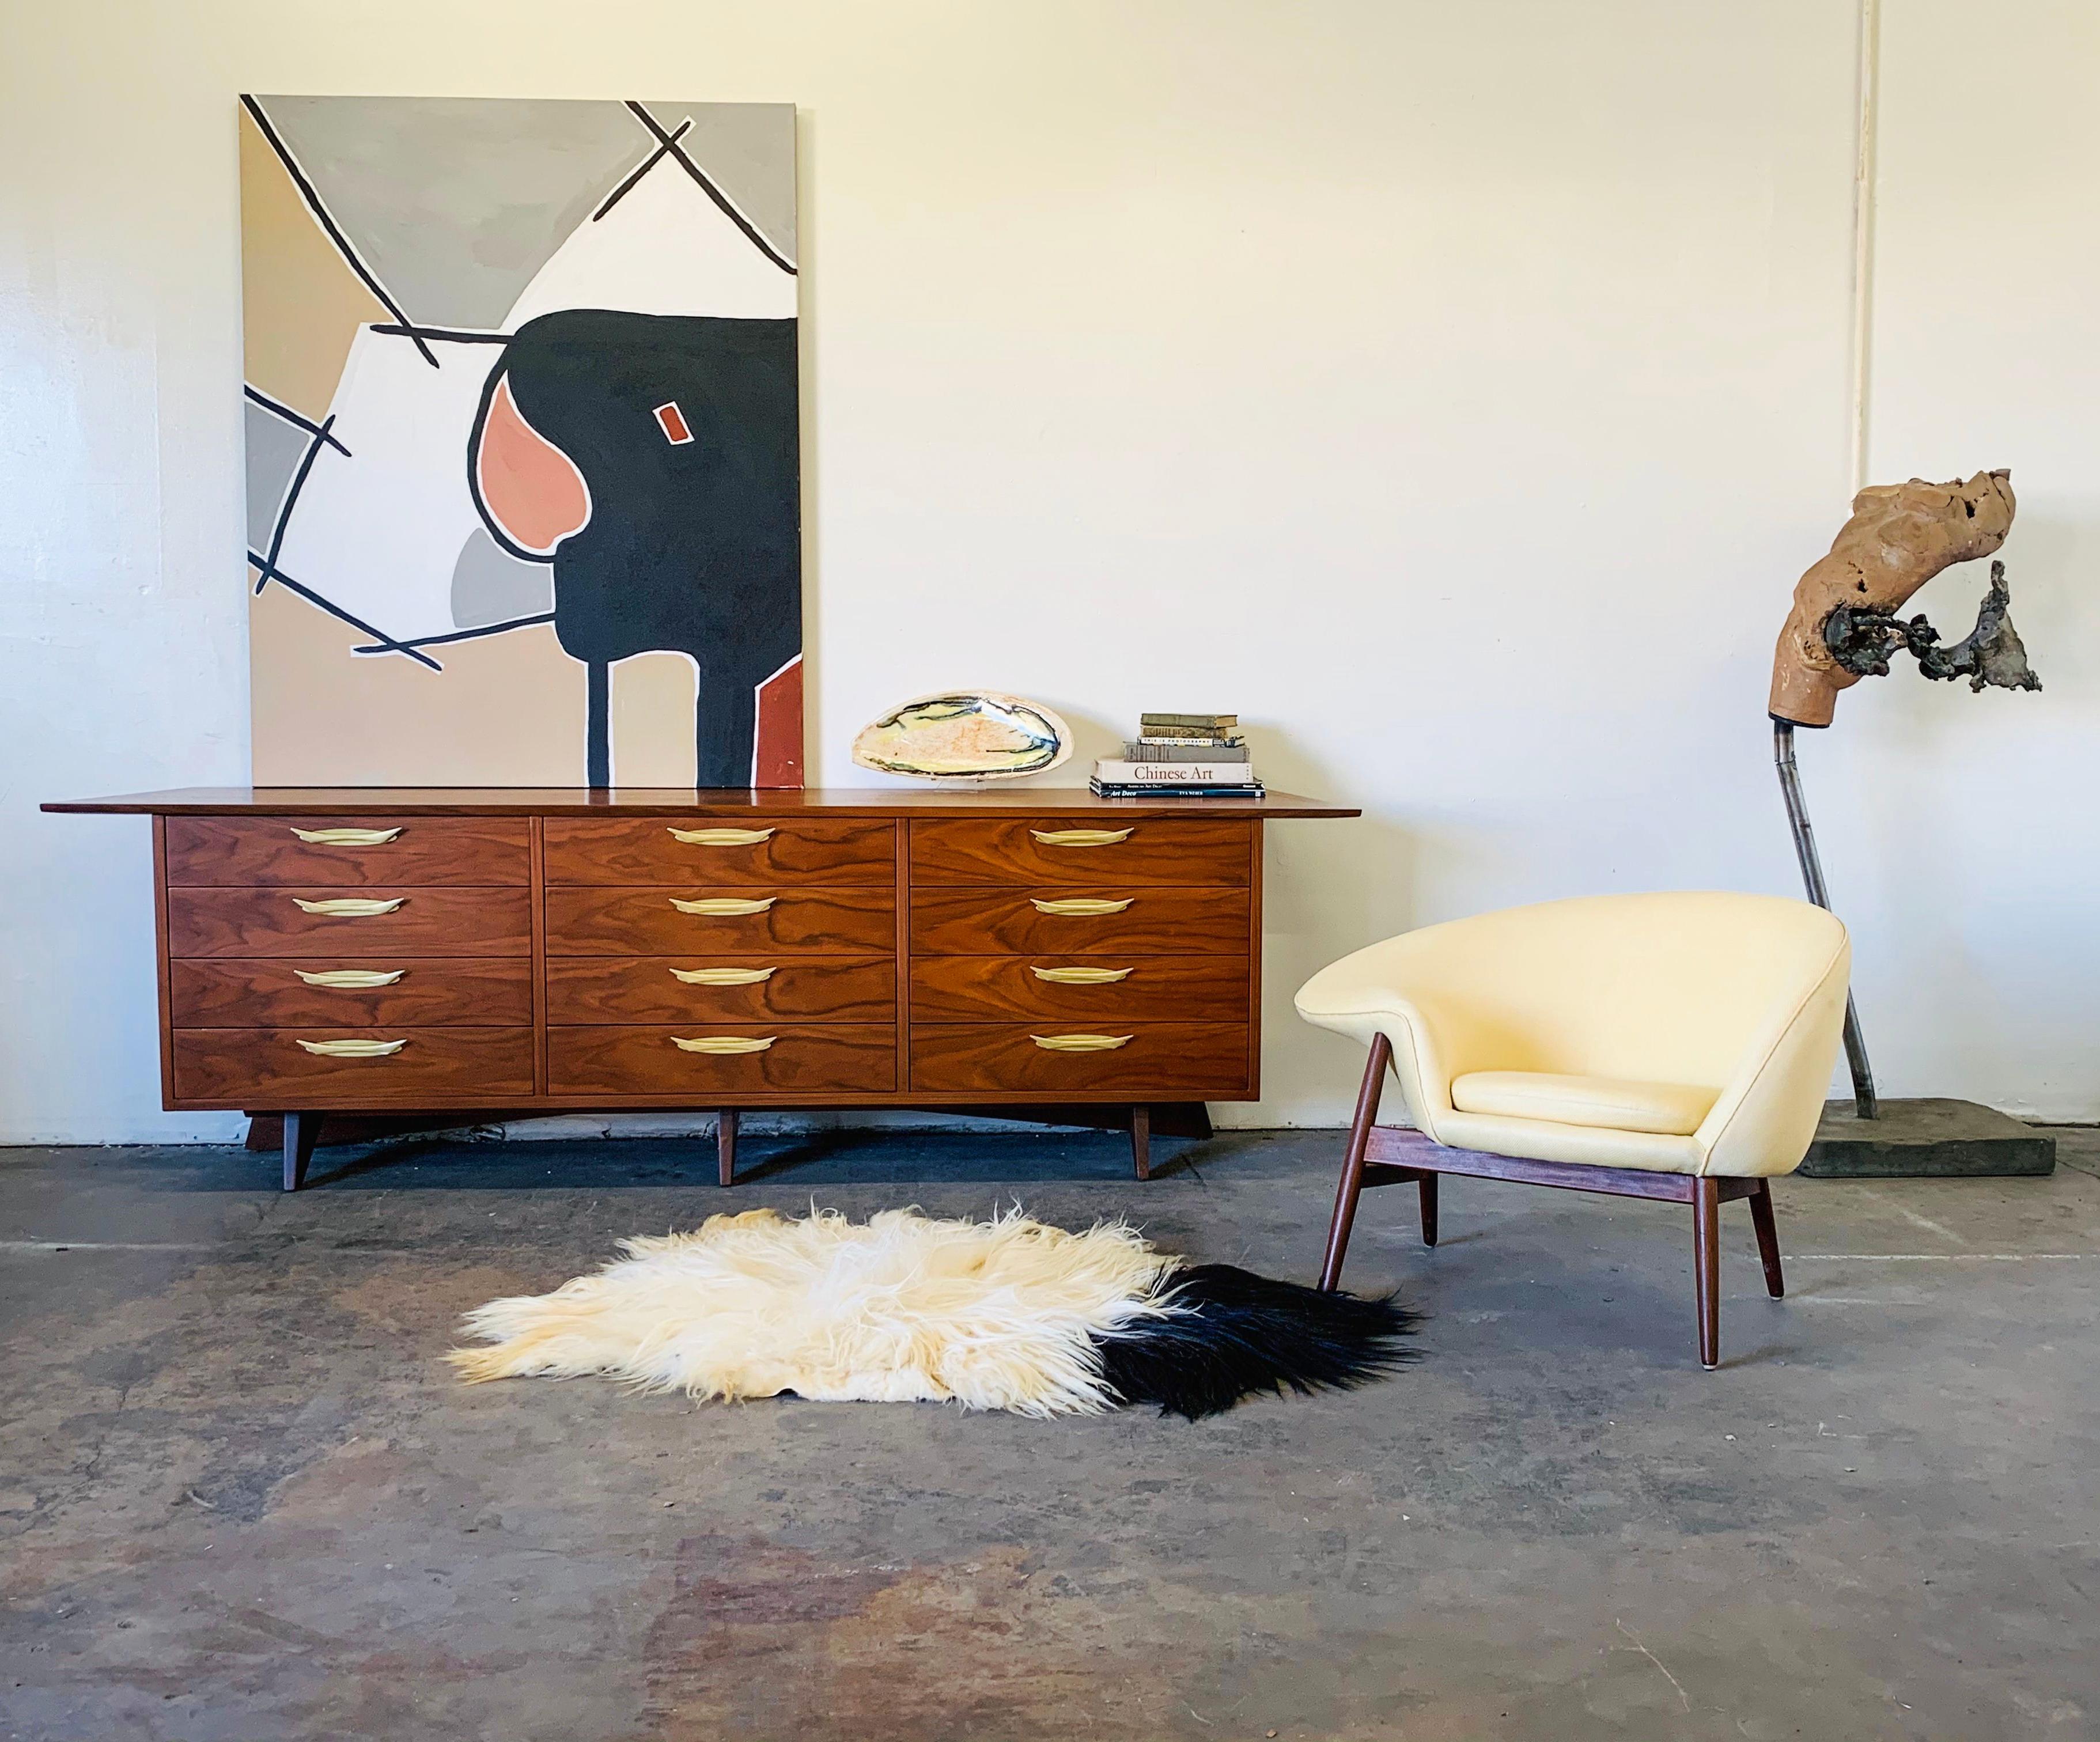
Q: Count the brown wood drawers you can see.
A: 12